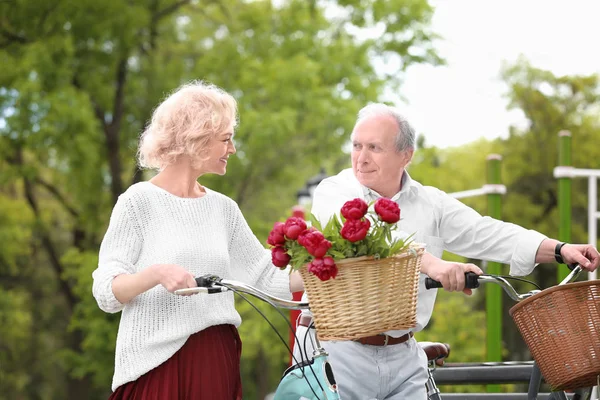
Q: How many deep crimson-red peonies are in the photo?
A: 8